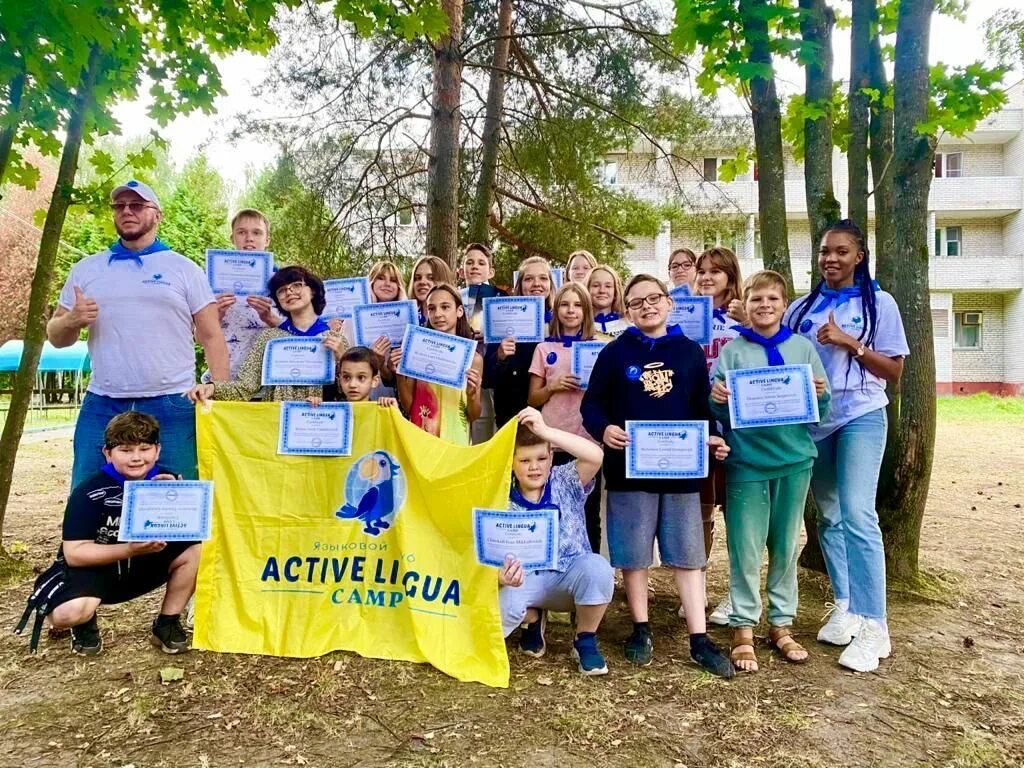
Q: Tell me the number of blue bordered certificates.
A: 15